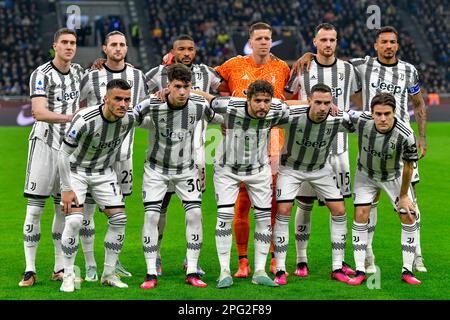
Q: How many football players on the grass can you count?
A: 11